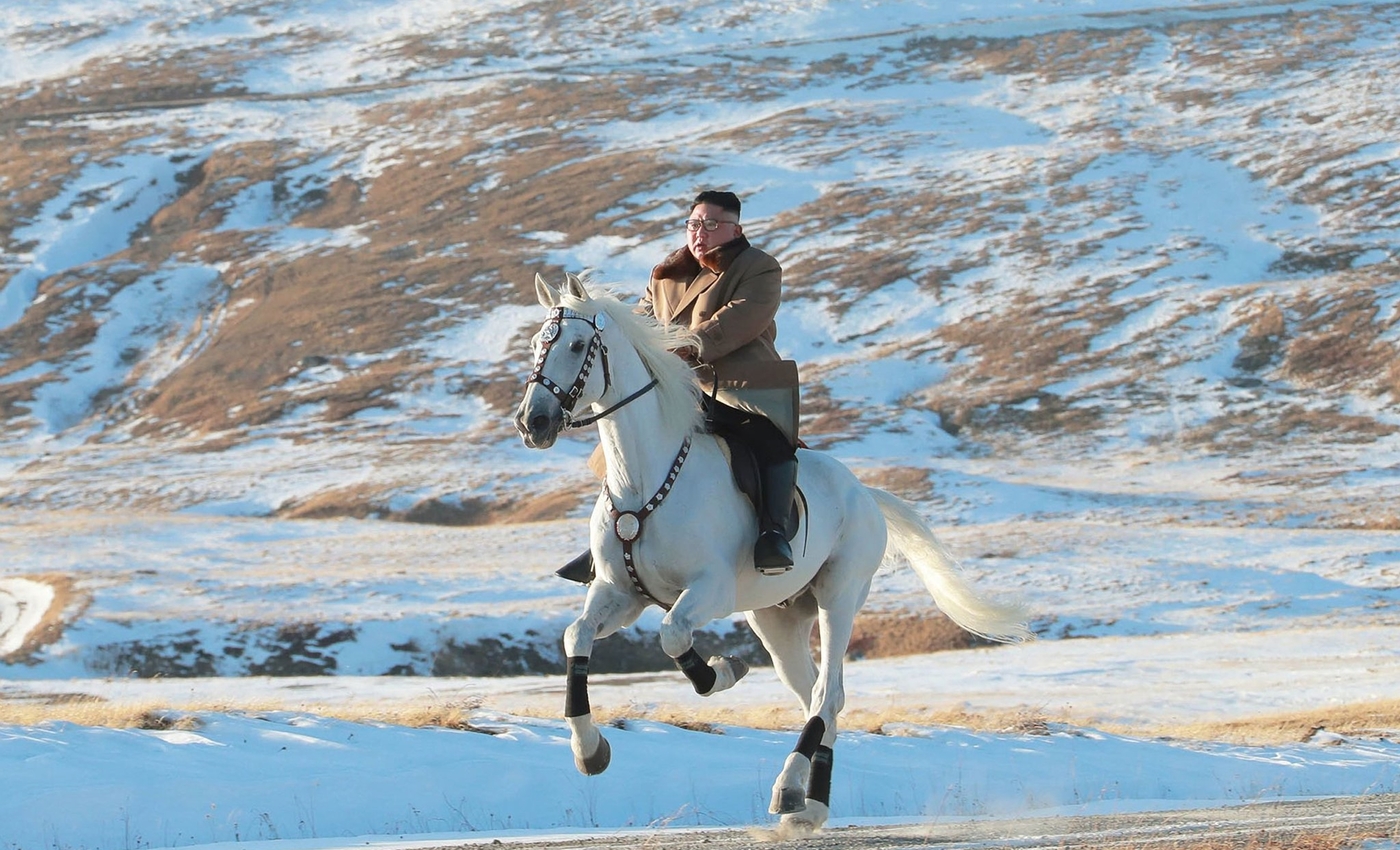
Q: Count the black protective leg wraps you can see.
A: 4